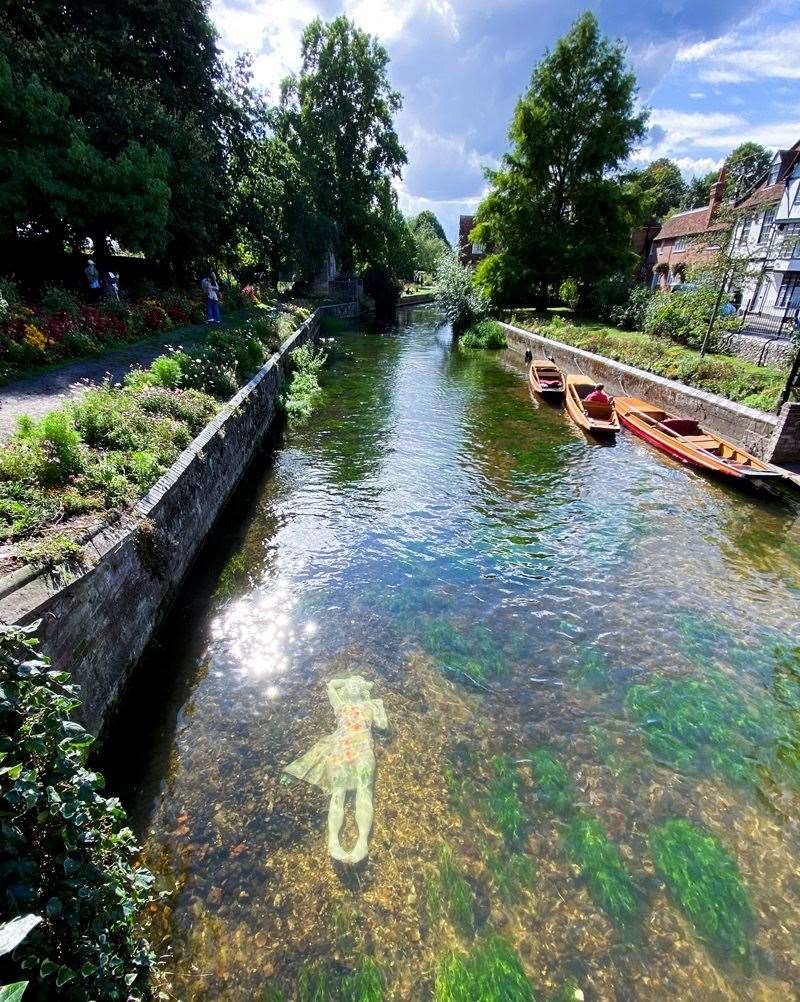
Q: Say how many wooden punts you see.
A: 3